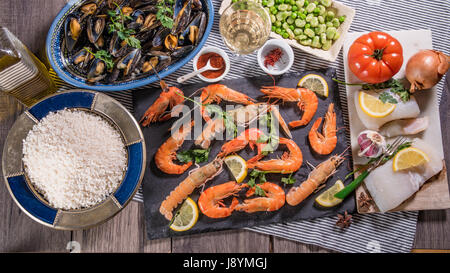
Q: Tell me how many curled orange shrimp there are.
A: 9